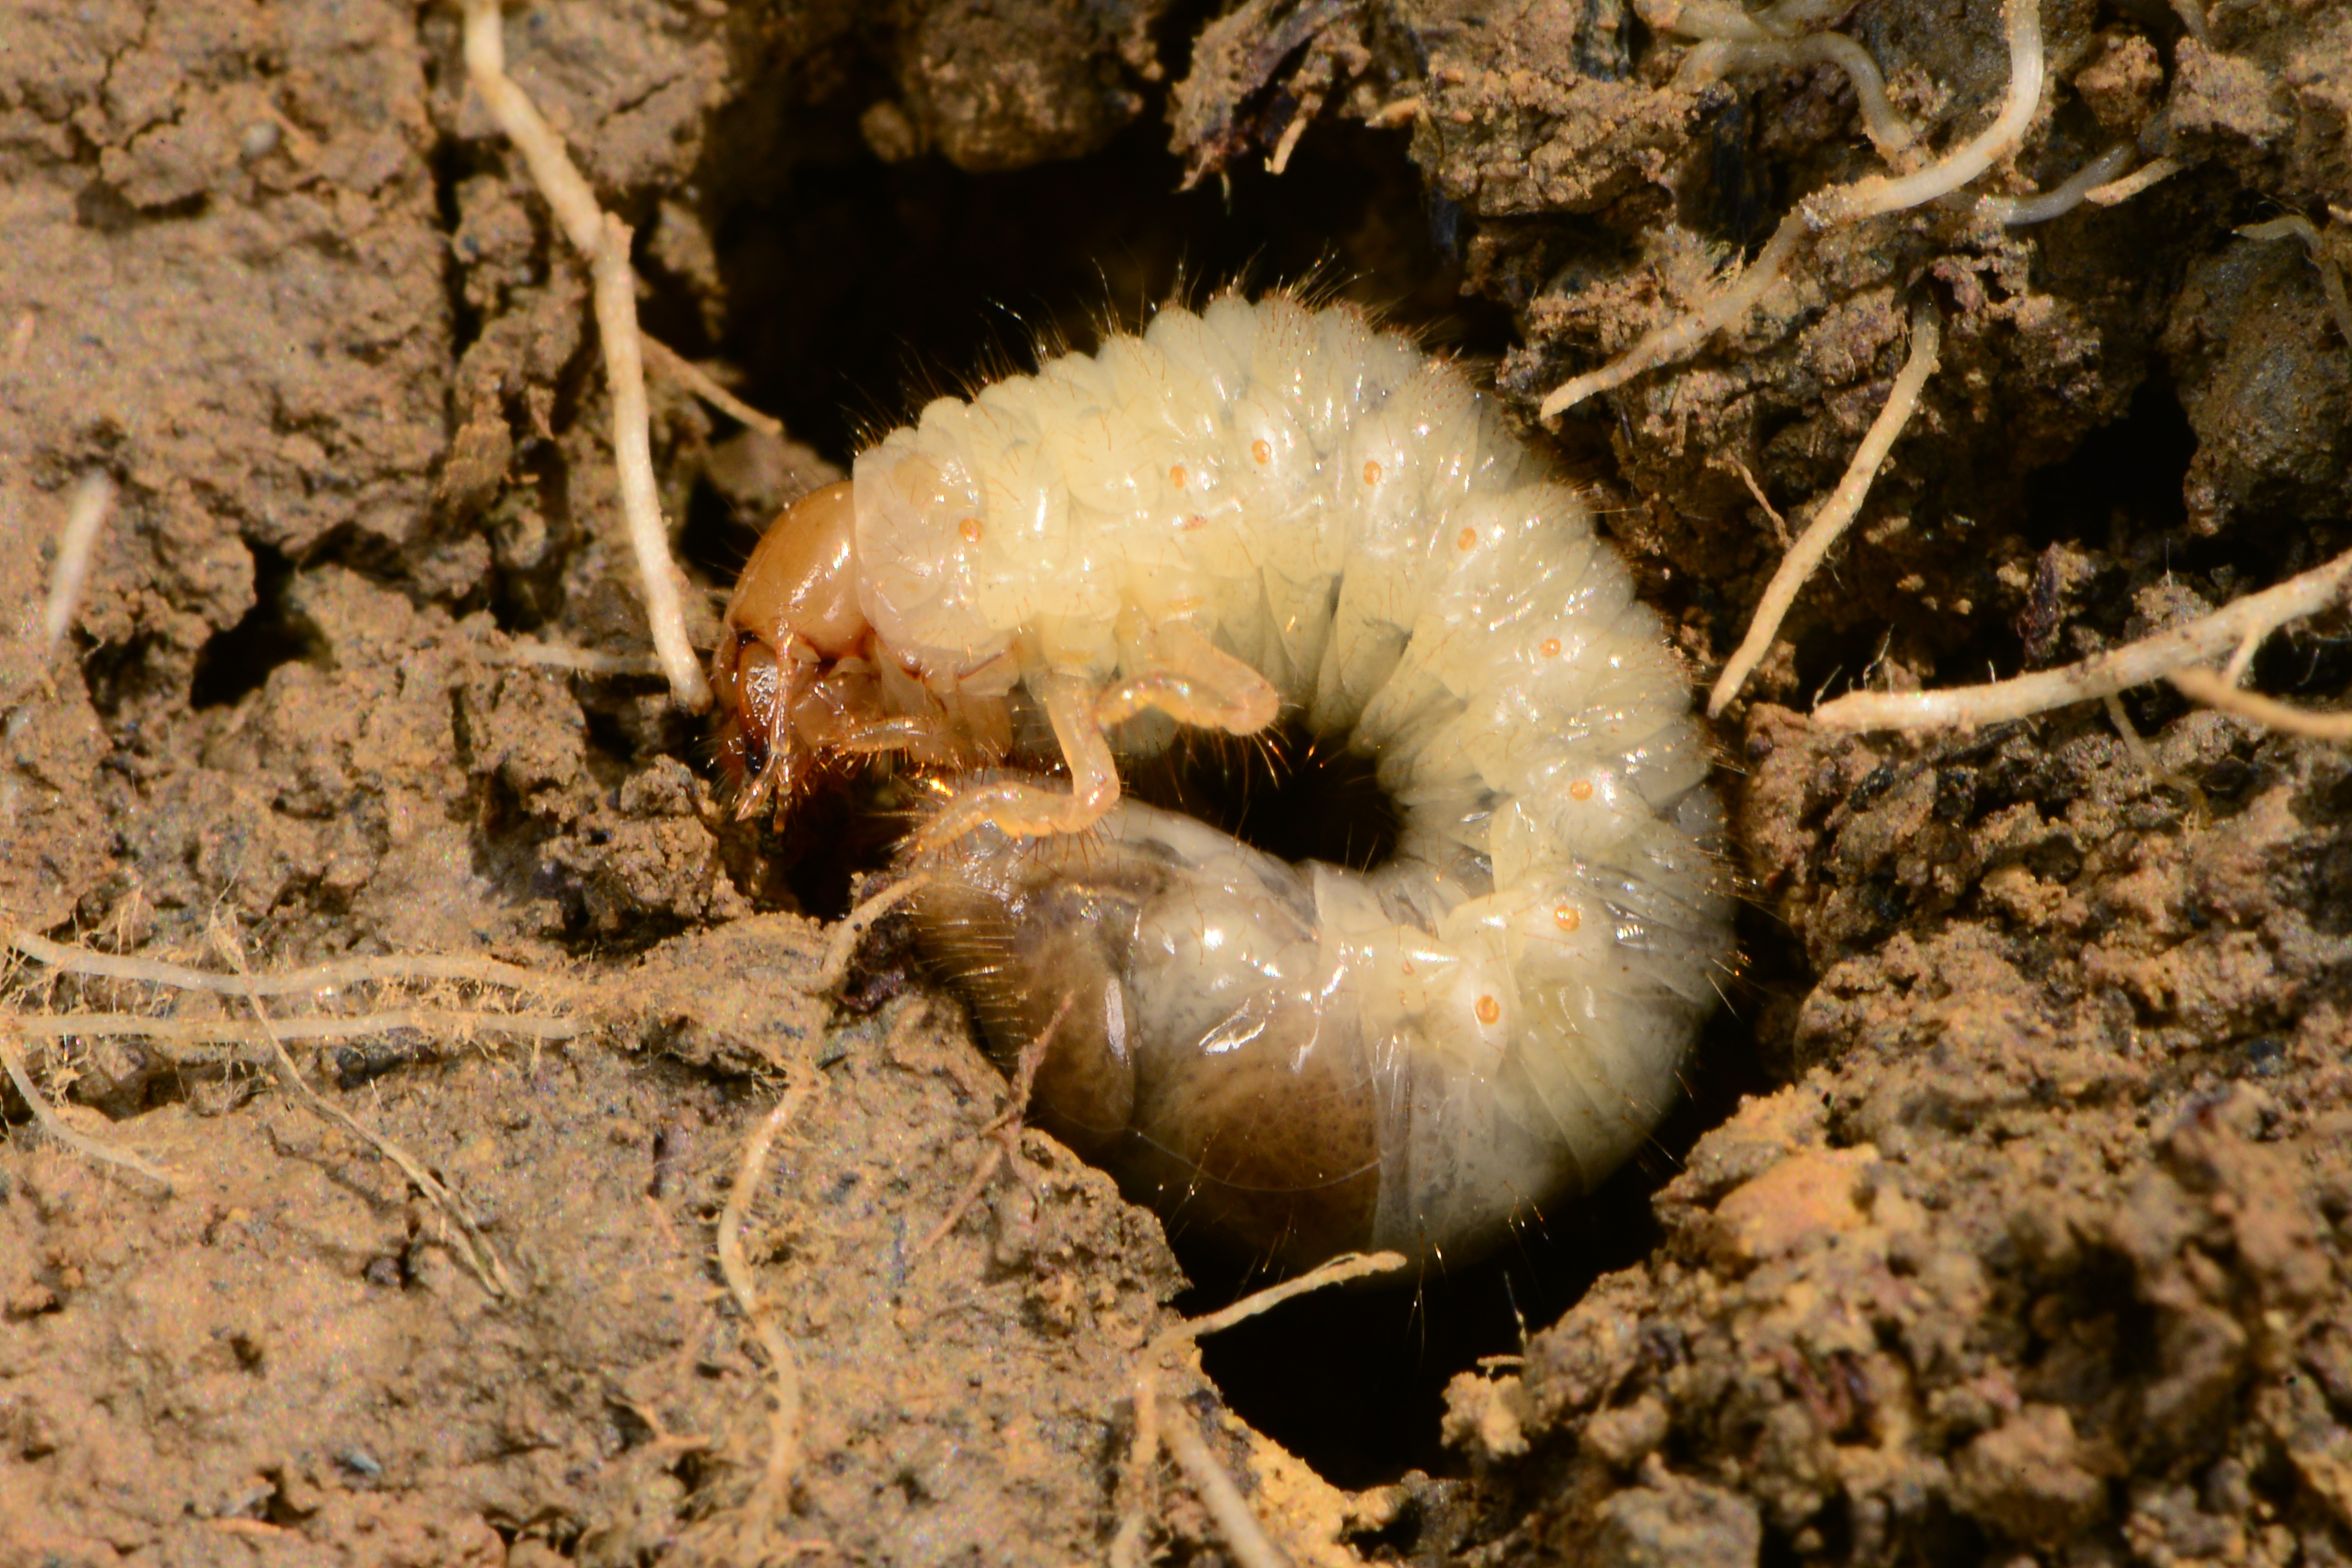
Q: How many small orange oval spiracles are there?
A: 9